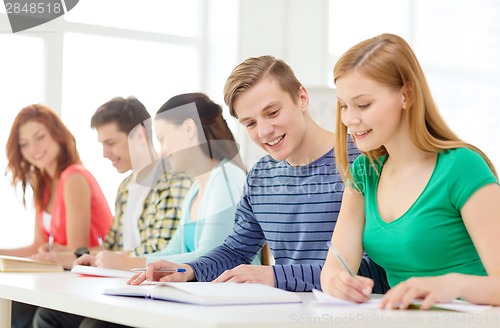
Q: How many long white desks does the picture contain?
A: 1